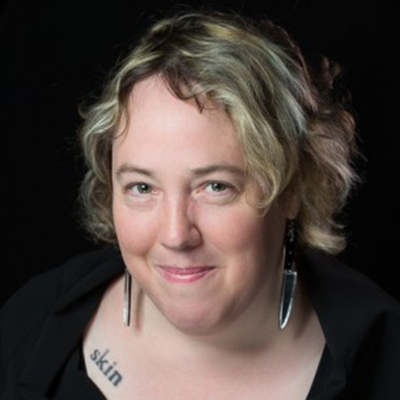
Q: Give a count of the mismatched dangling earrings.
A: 2